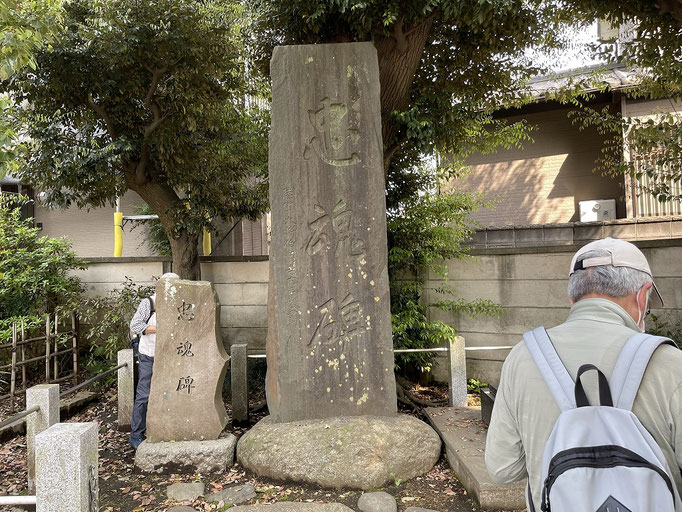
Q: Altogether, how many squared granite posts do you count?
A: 5